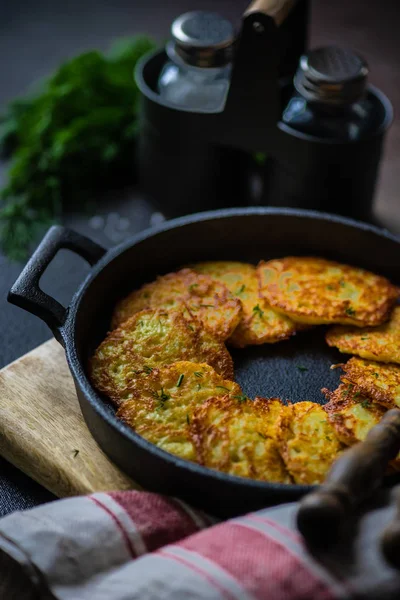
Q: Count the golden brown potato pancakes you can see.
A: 10